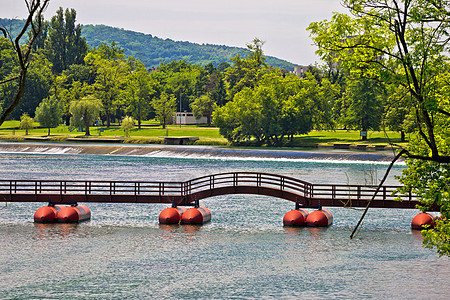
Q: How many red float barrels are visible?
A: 7